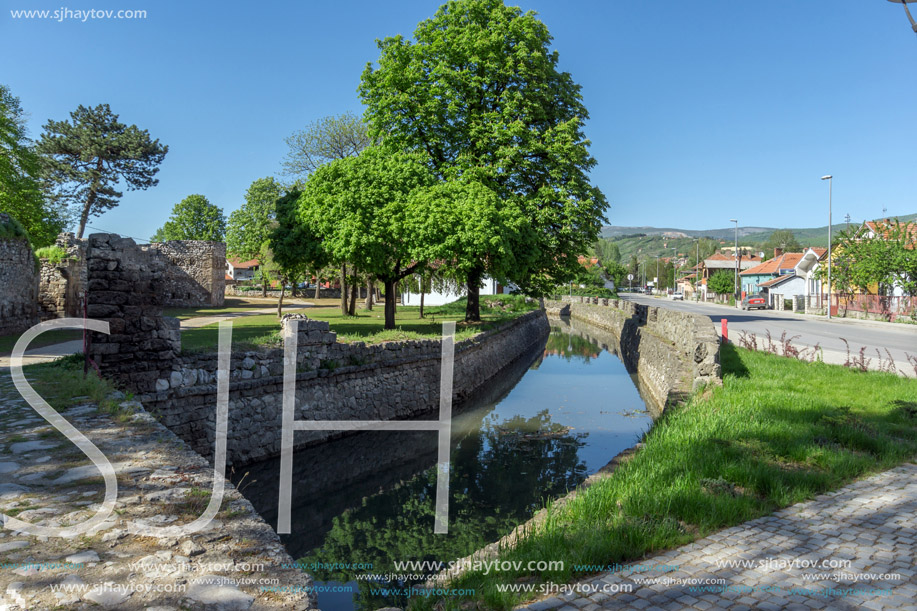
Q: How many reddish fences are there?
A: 1